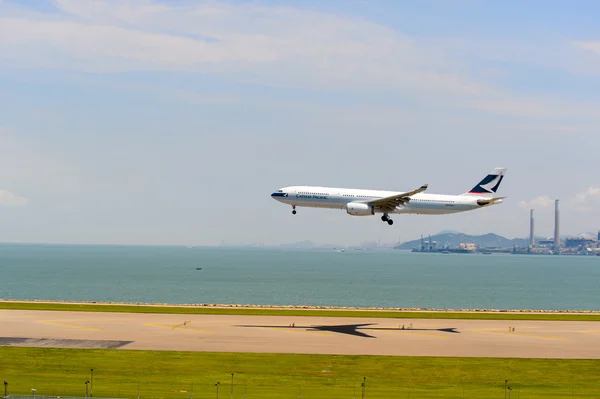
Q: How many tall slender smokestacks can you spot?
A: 2